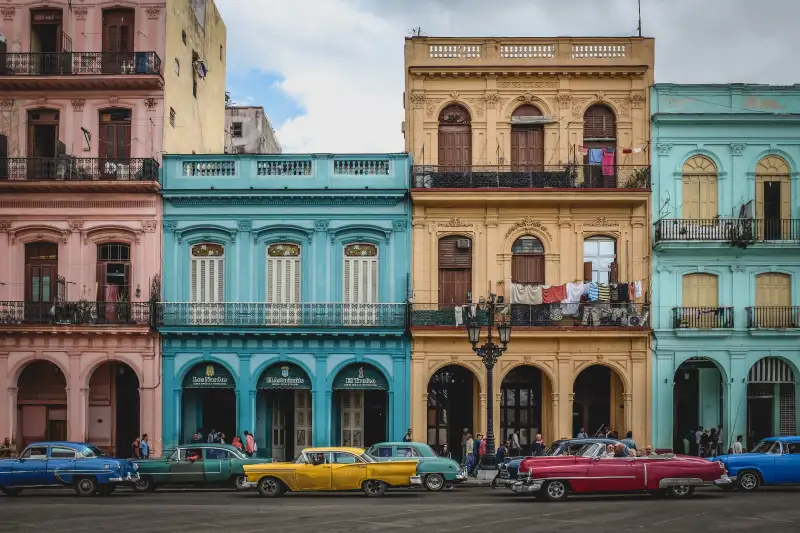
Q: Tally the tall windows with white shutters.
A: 3